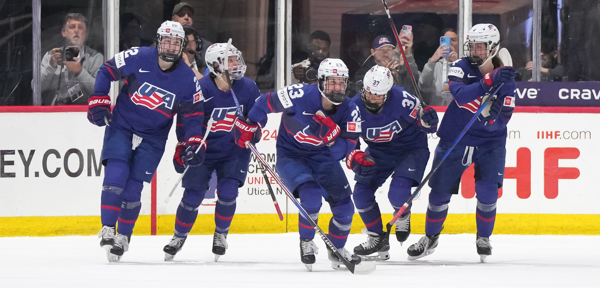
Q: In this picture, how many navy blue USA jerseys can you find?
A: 5